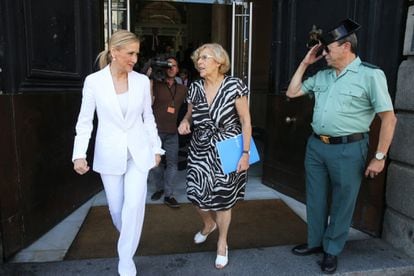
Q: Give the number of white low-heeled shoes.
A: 2